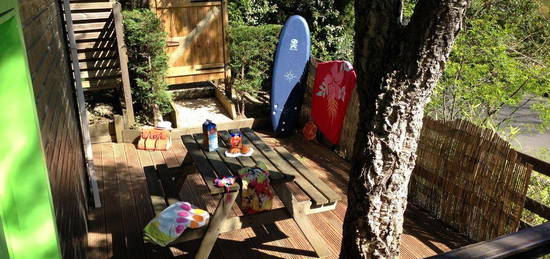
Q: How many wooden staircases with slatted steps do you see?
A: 1